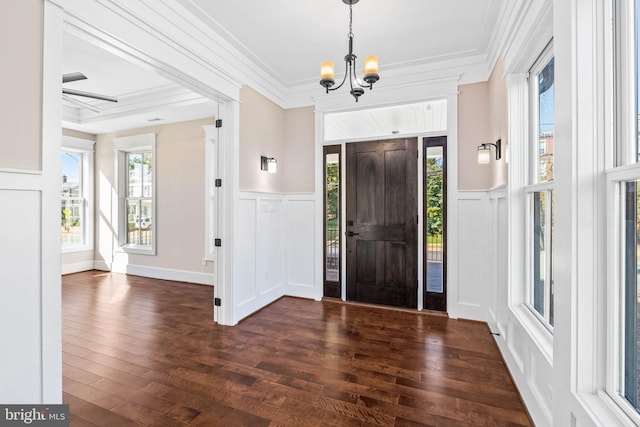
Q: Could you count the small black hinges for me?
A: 4